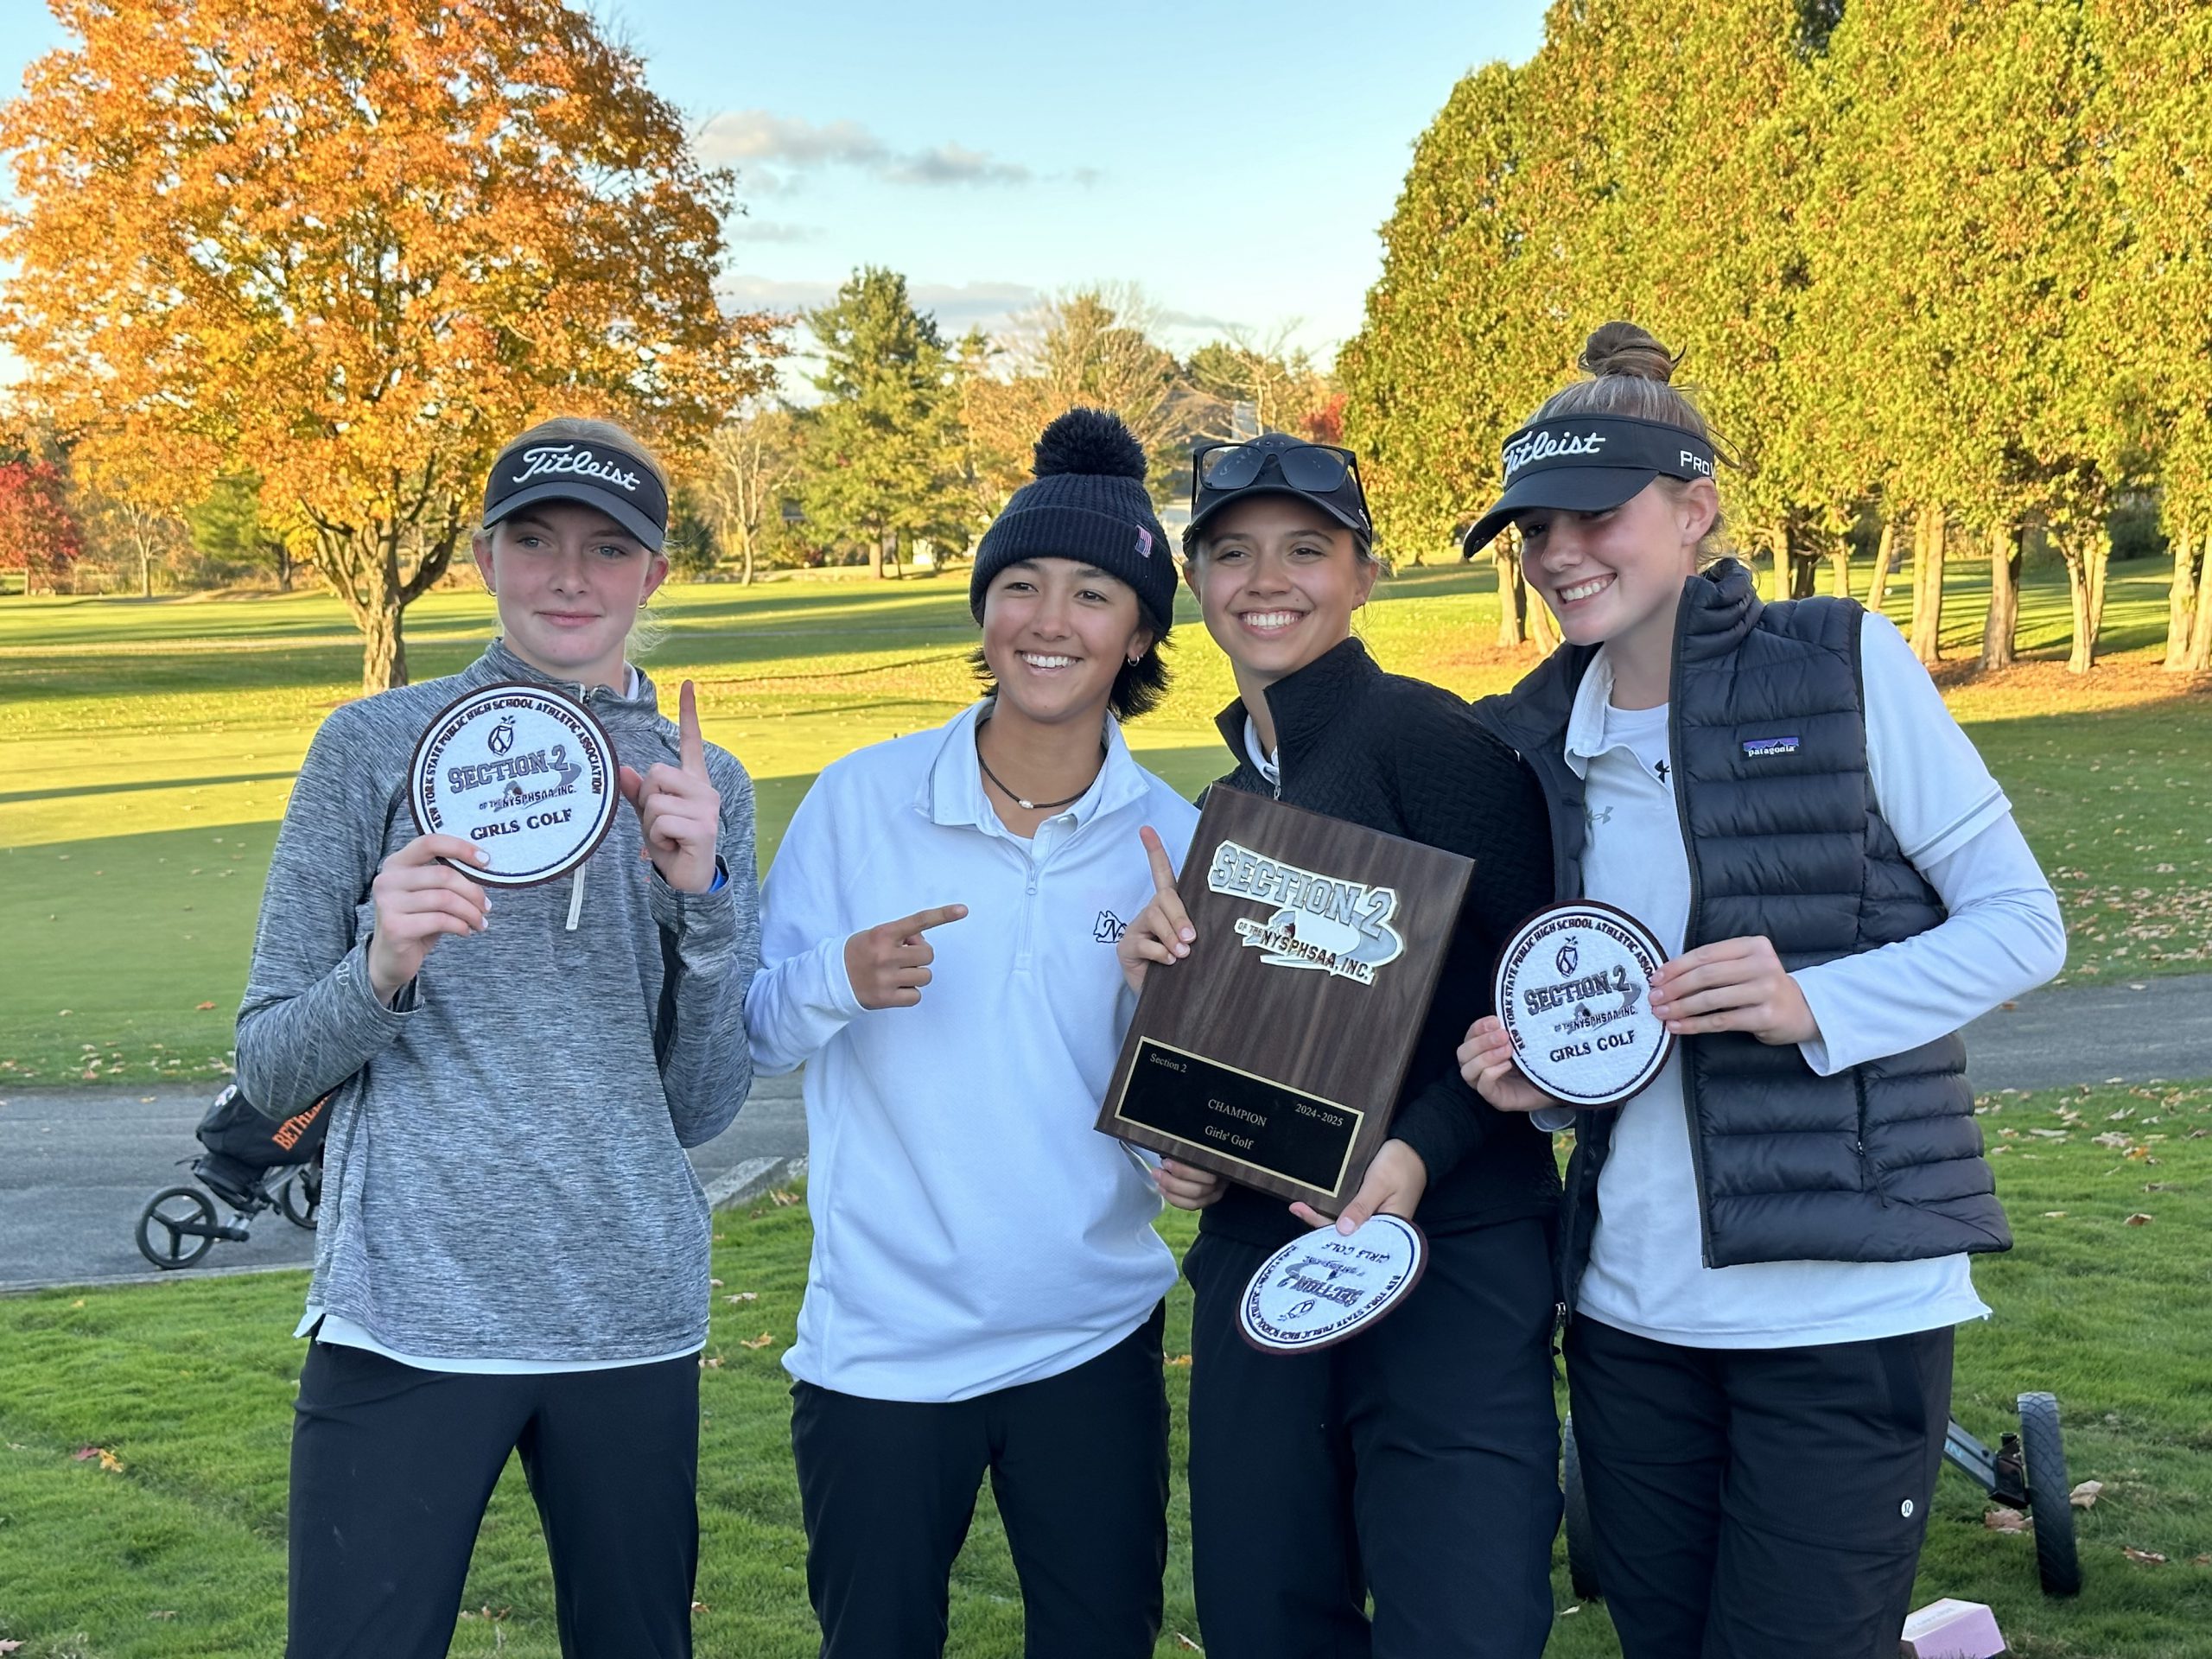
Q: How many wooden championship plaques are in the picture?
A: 1